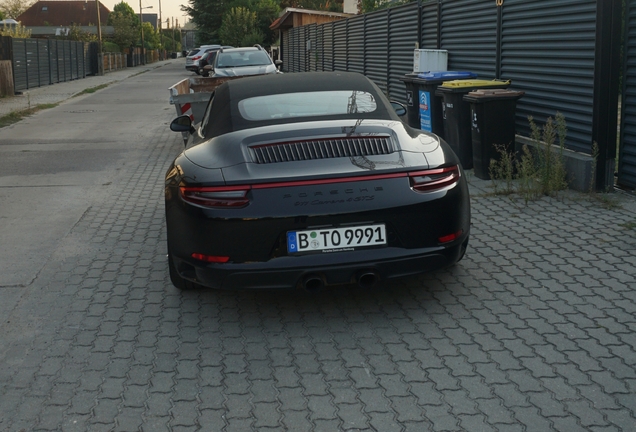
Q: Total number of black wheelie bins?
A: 4